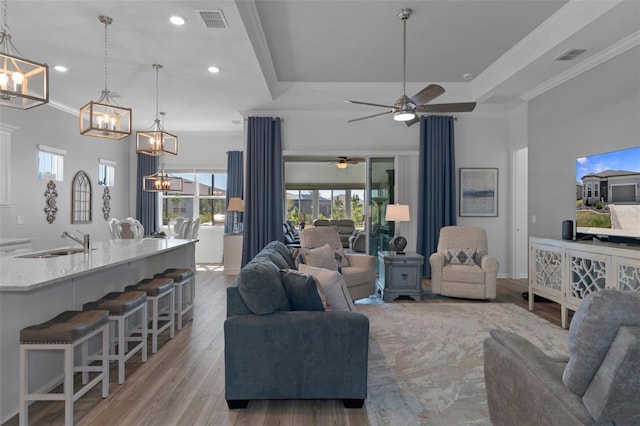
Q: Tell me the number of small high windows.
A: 2